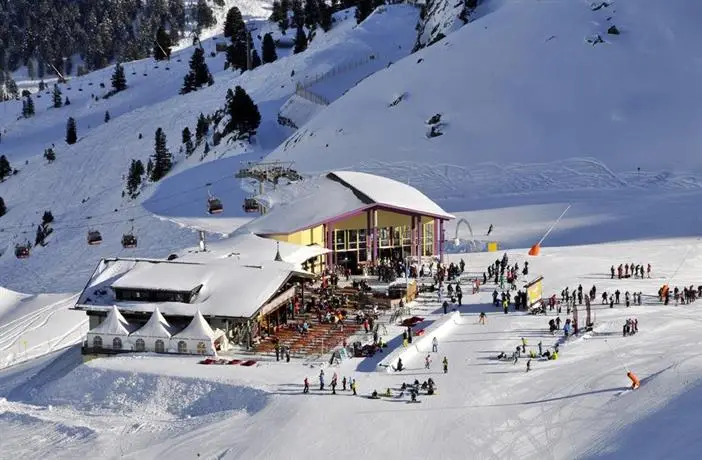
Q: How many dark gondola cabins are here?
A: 5